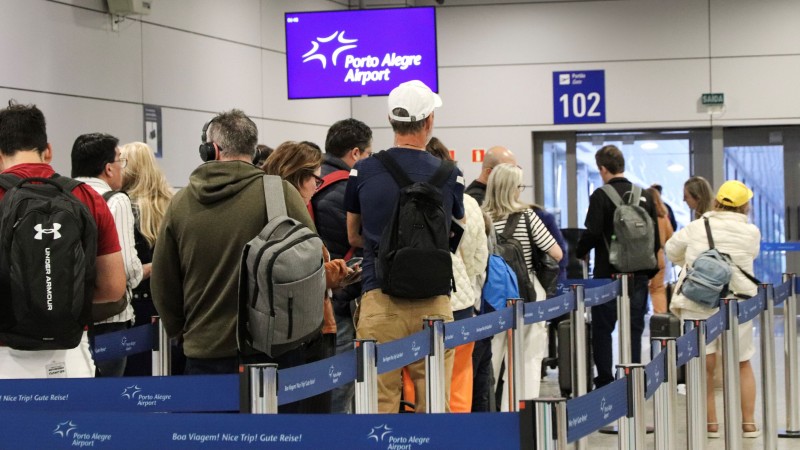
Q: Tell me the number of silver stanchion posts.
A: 14